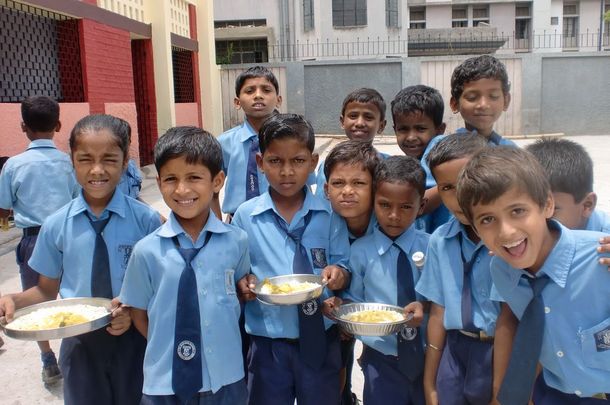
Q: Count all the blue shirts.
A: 14